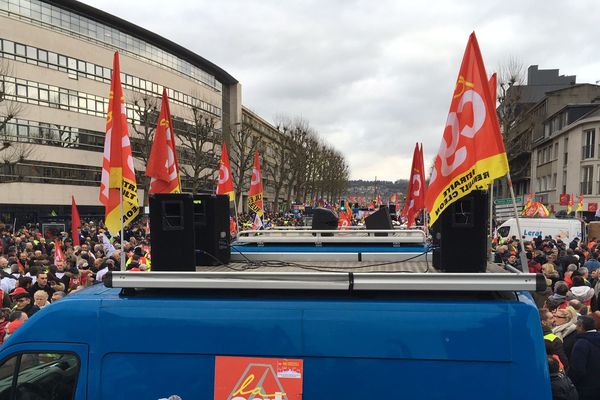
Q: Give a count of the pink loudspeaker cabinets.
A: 0